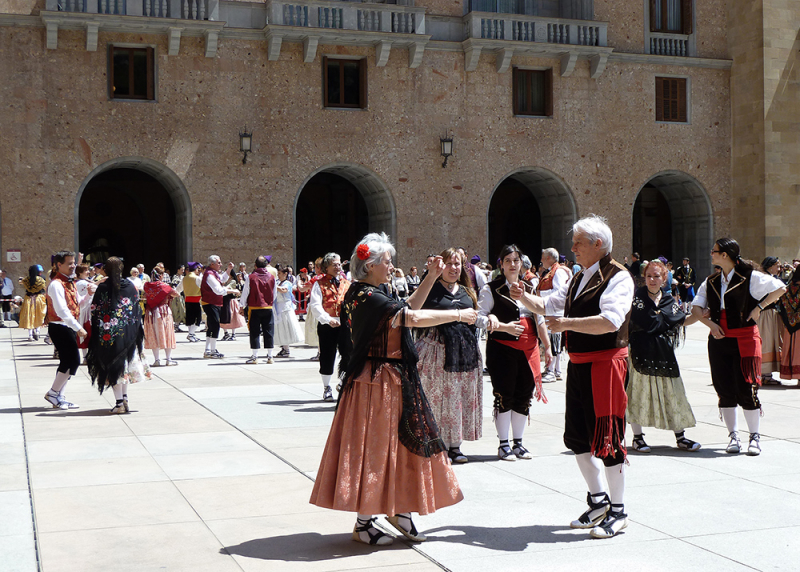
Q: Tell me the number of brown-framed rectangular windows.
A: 5